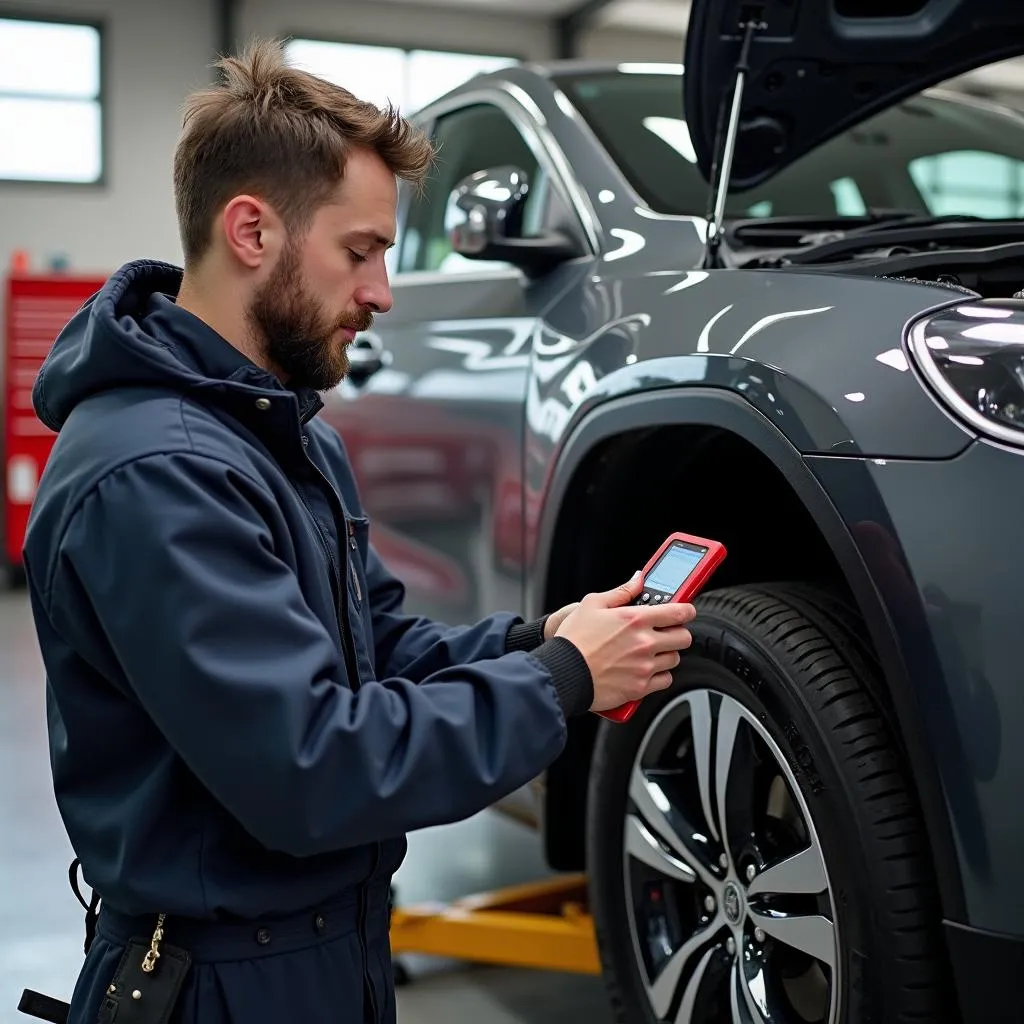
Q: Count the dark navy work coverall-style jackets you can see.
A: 1